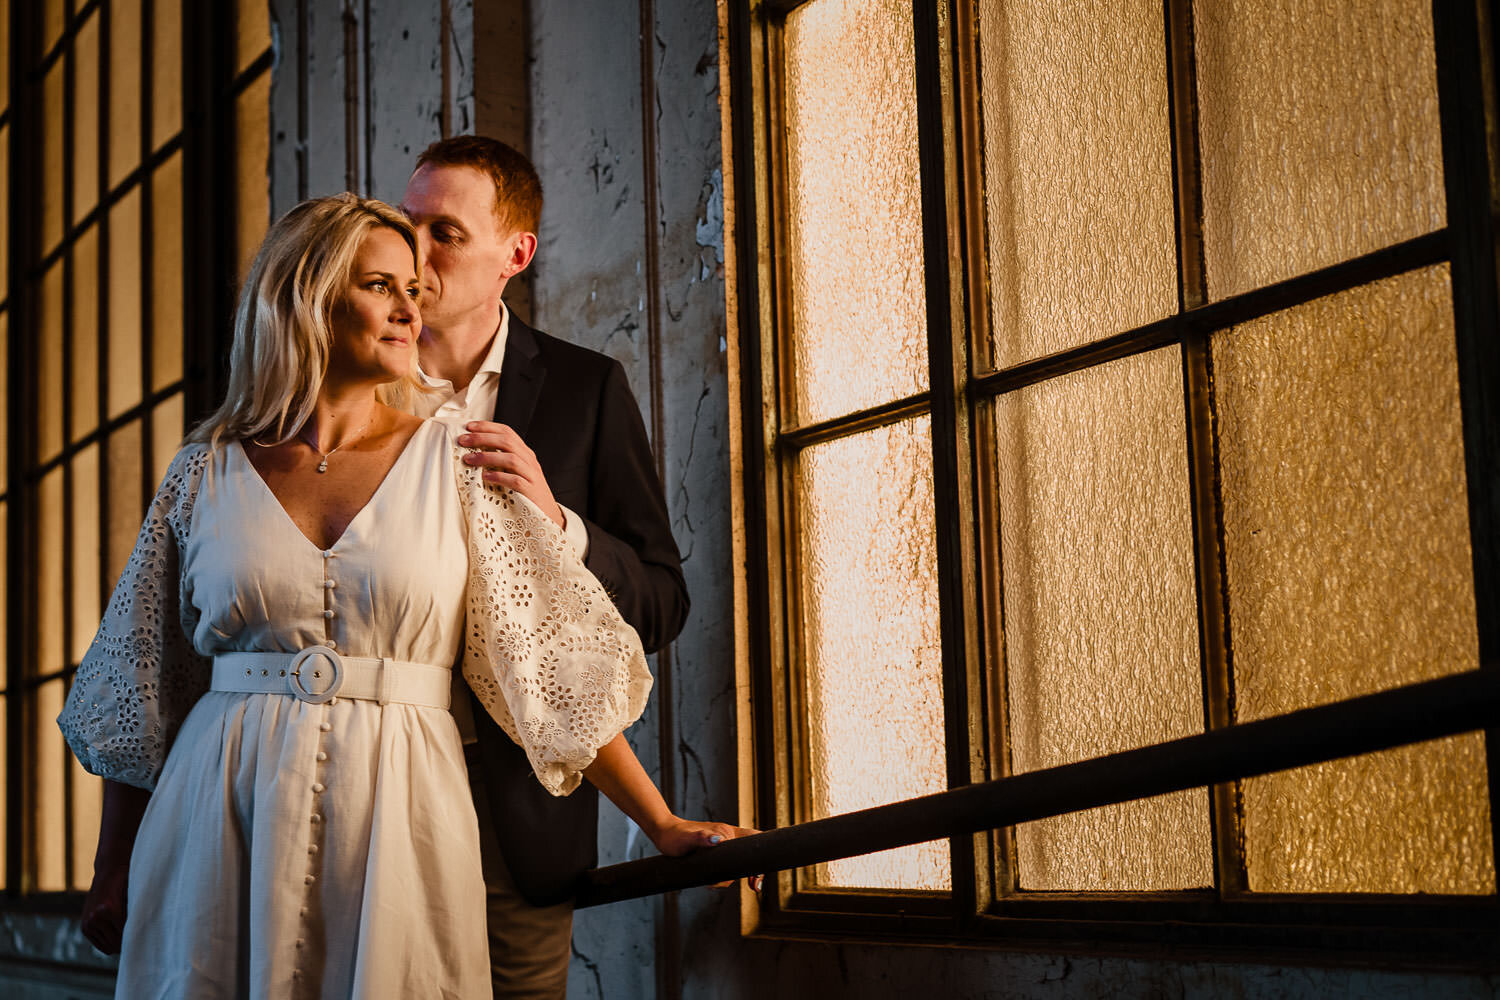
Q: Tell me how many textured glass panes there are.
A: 6